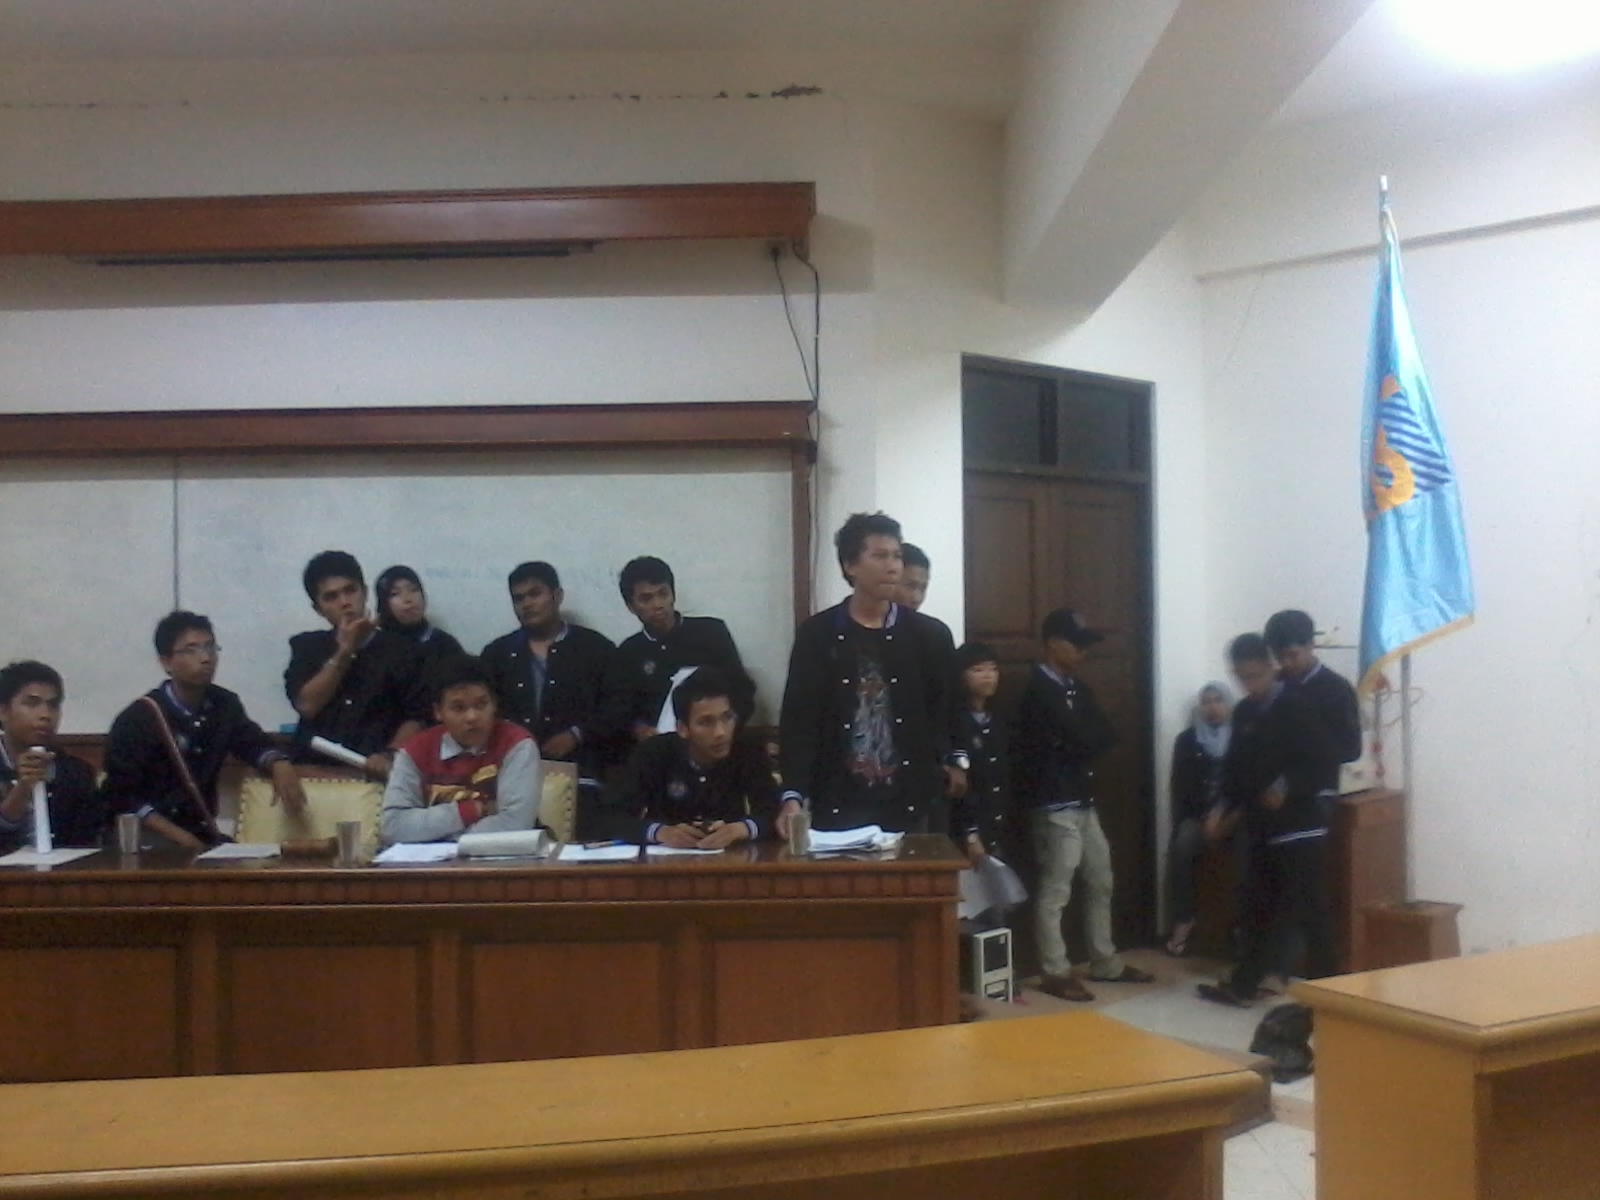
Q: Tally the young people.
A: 15